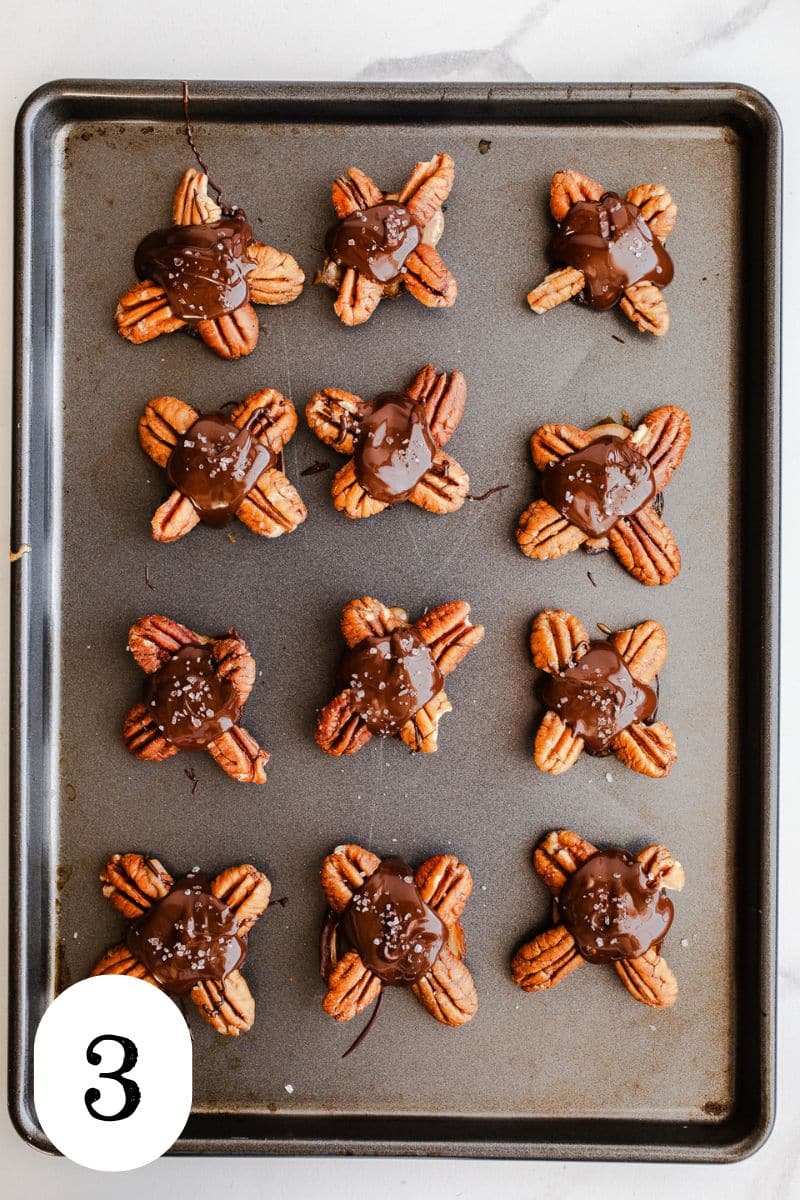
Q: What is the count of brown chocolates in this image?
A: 12